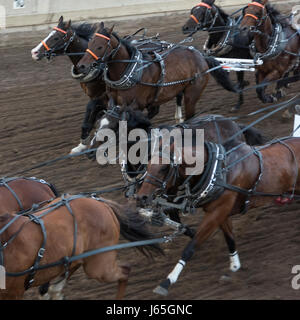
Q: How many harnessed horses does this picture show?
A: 8